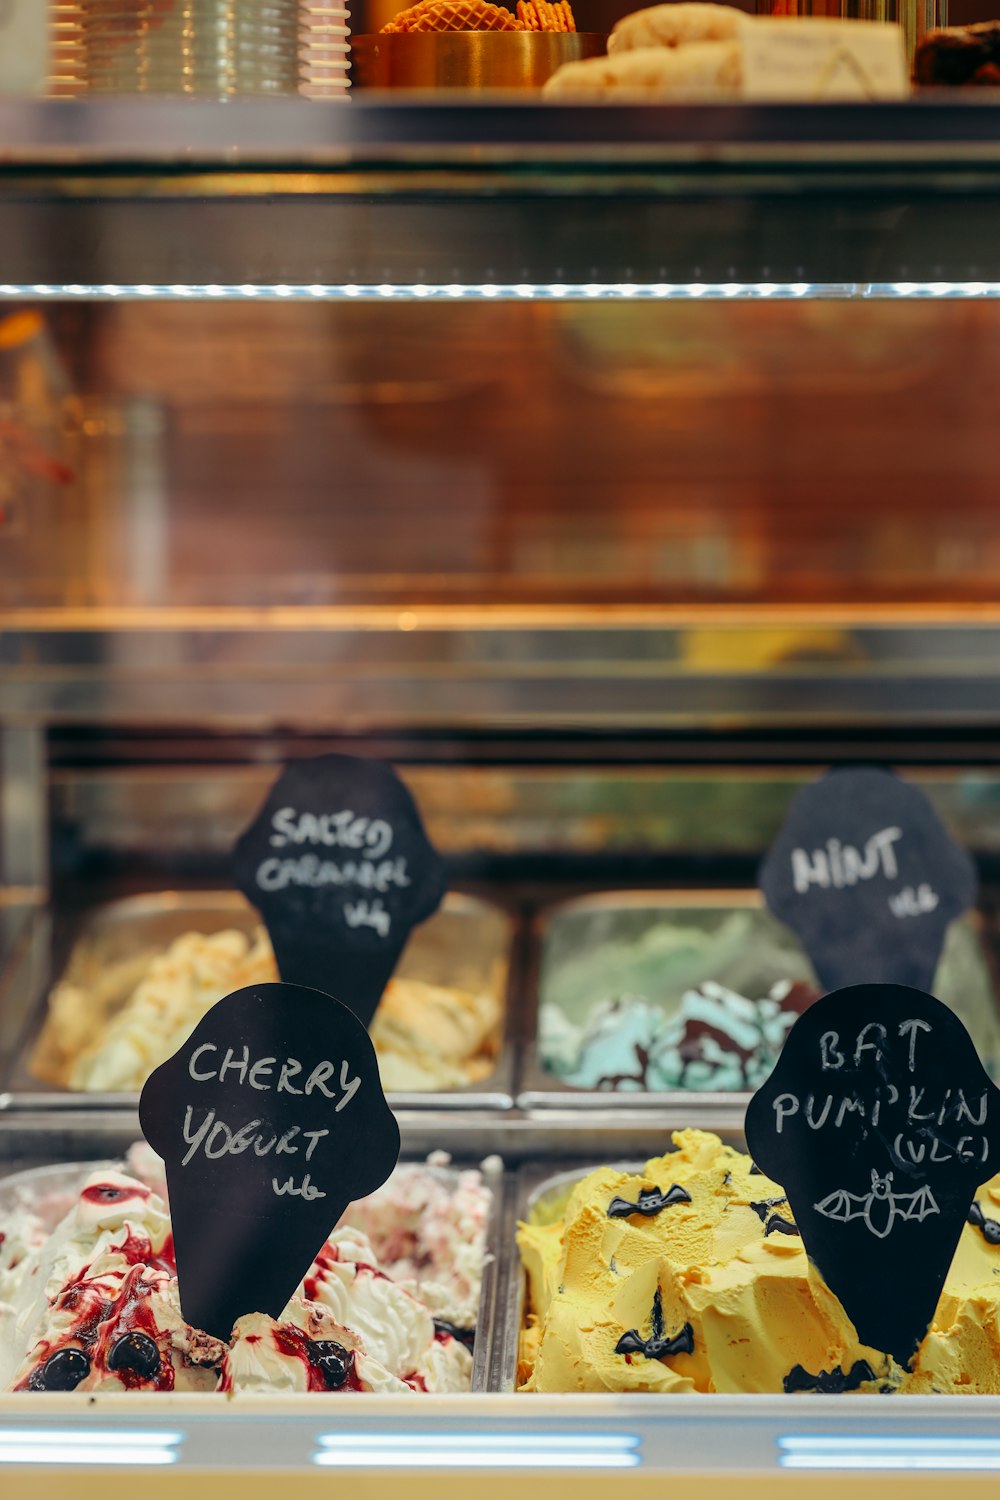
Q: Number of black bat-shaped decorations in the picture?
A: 5